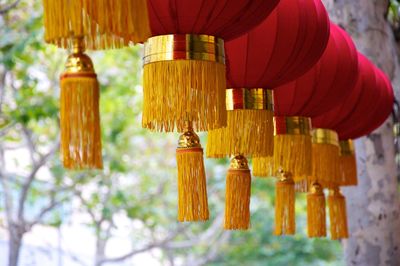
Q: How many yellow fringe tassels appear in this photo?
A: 6